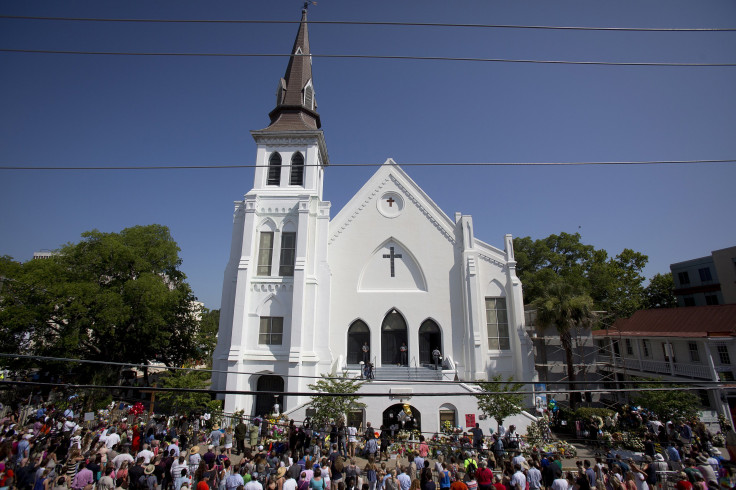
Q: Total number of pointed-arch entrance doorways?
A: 3